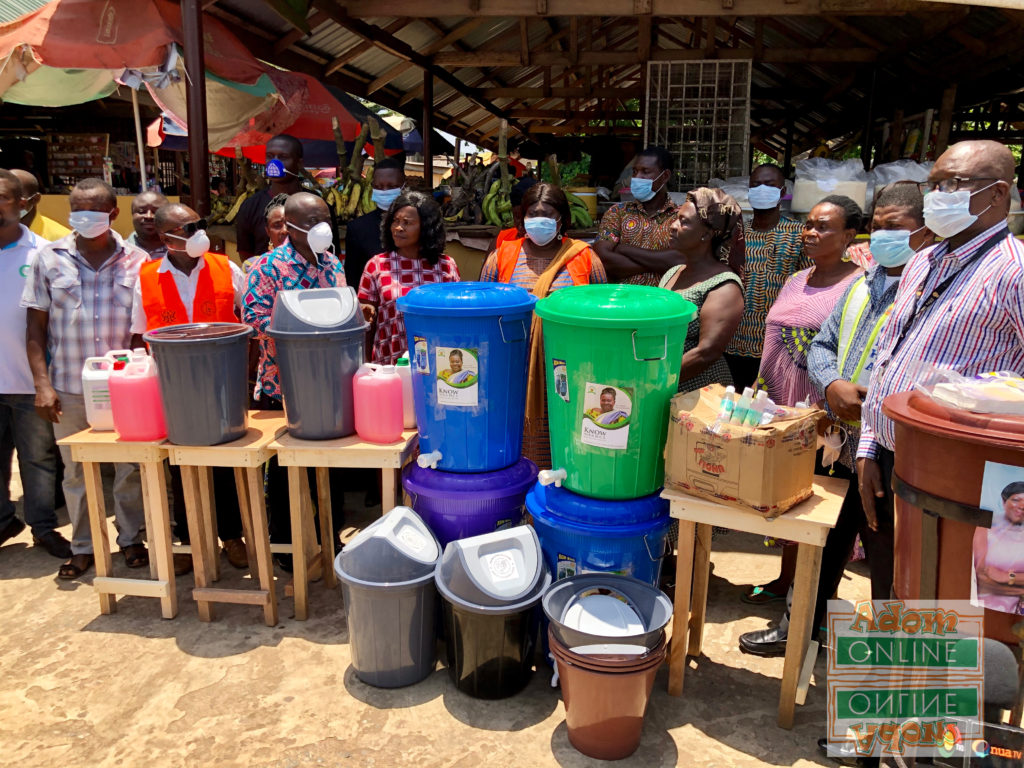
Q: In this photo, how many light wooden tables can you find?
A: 4